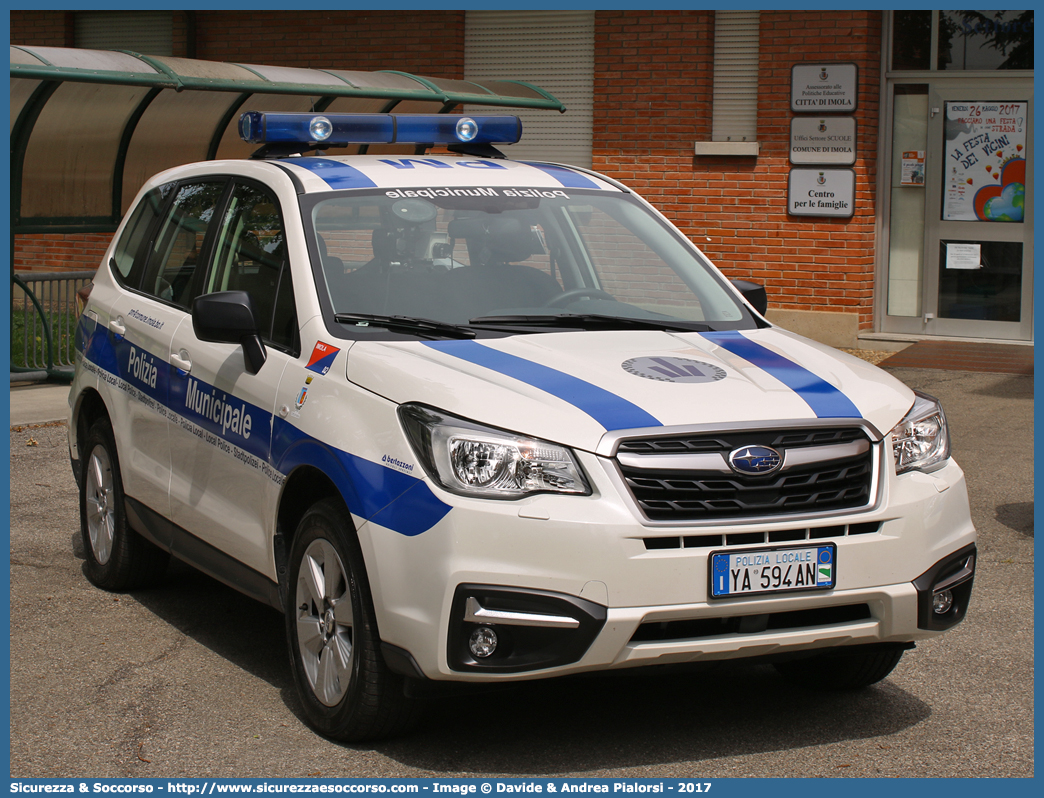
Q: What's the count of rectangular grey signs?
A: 3